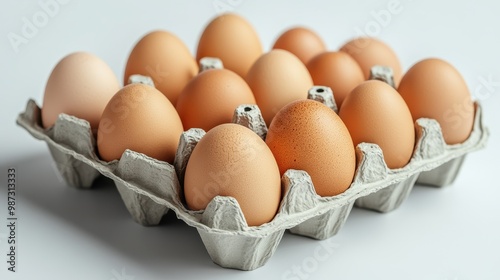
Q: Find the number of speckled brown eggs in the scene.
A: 1